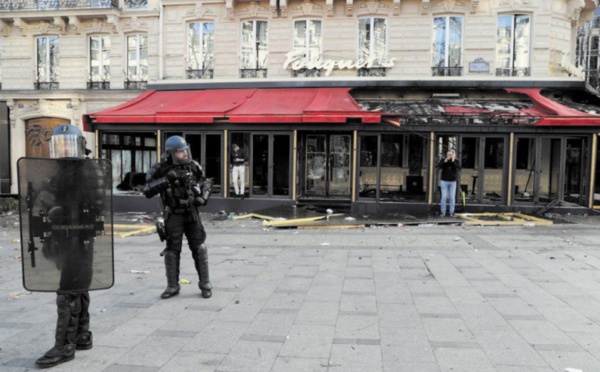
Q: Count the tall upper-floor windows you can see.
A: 9